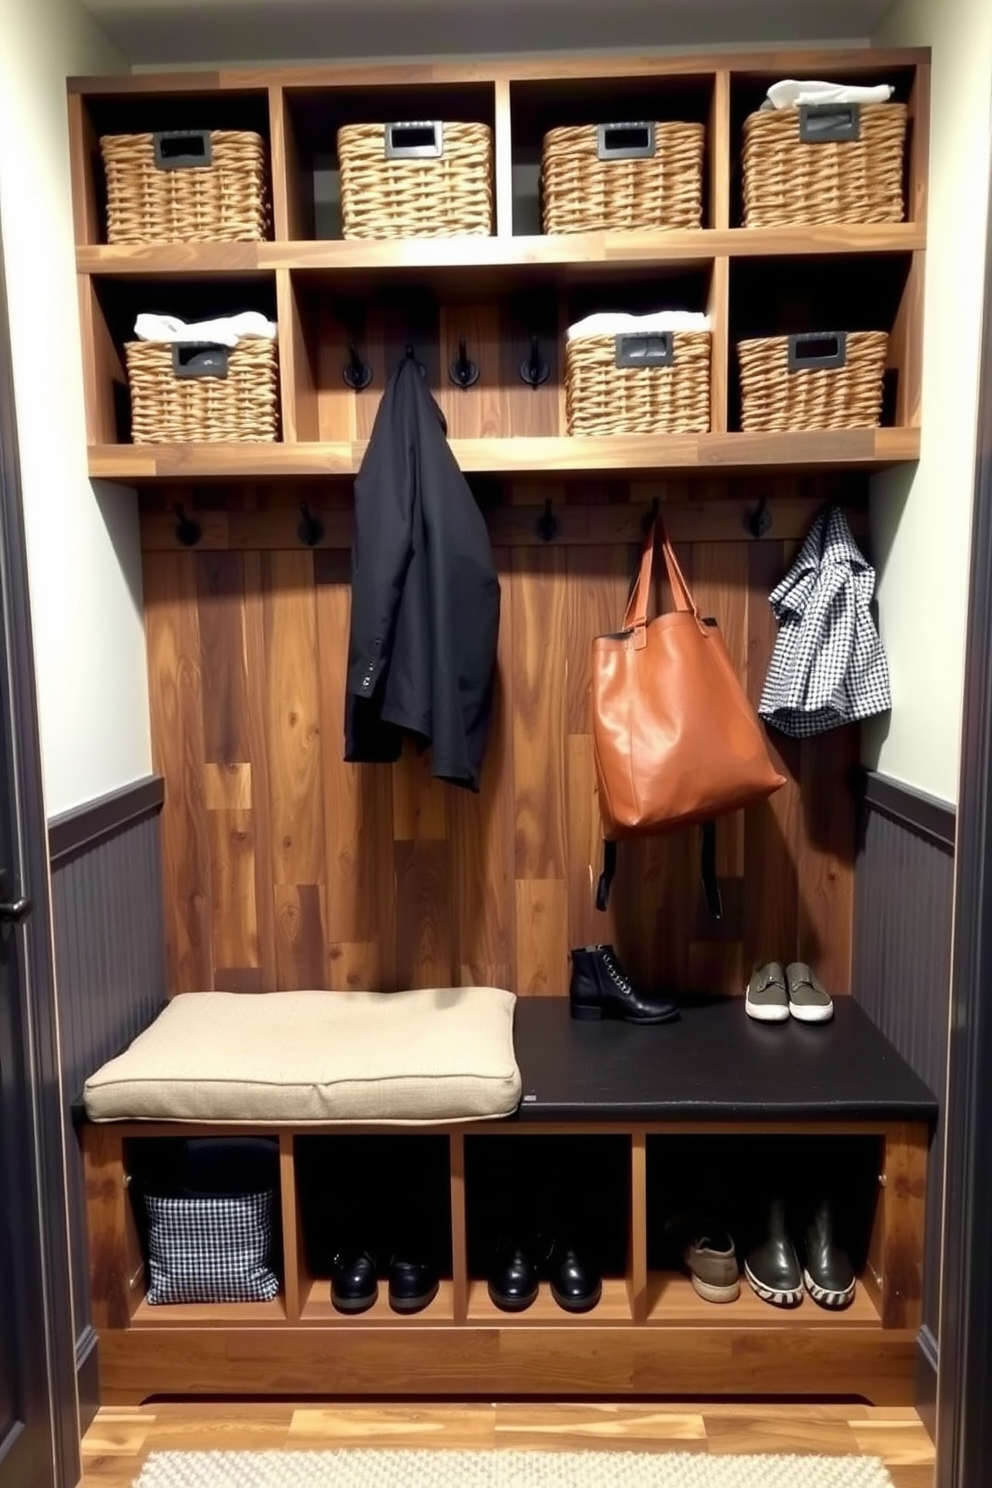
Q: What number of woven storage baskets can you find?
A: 7